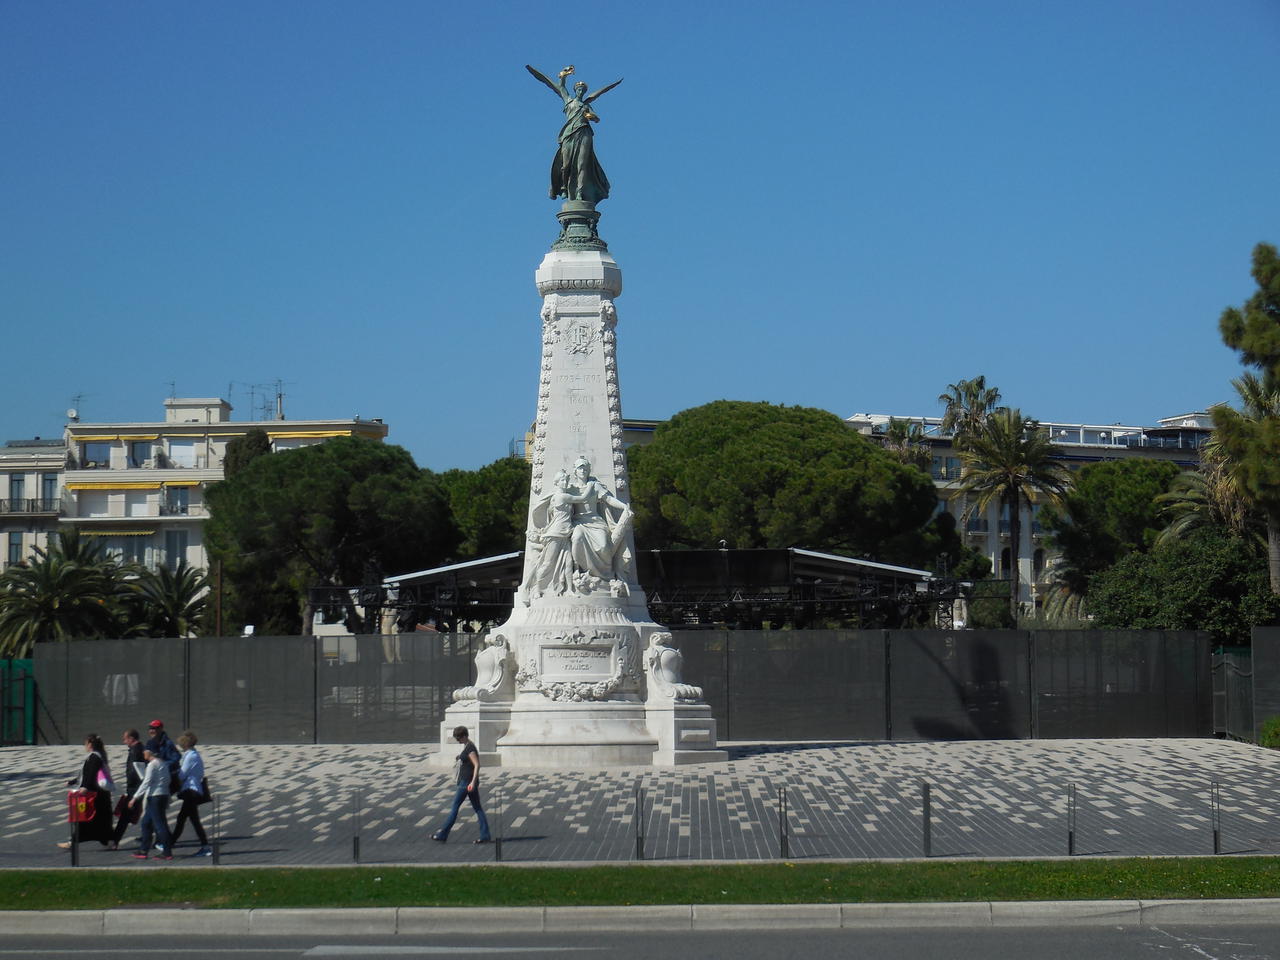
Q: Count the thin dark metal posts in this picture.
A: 9